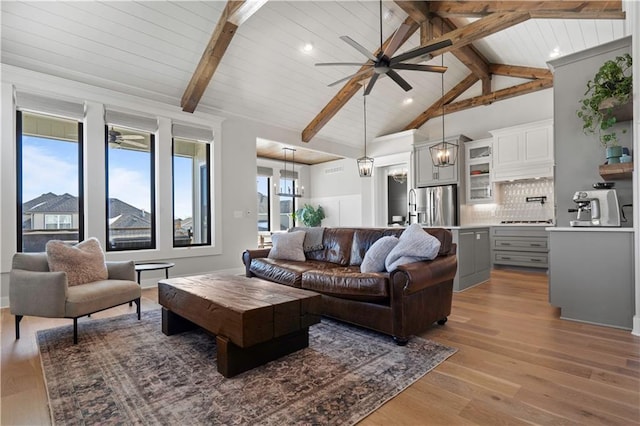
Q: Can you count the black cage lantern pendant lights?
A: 2